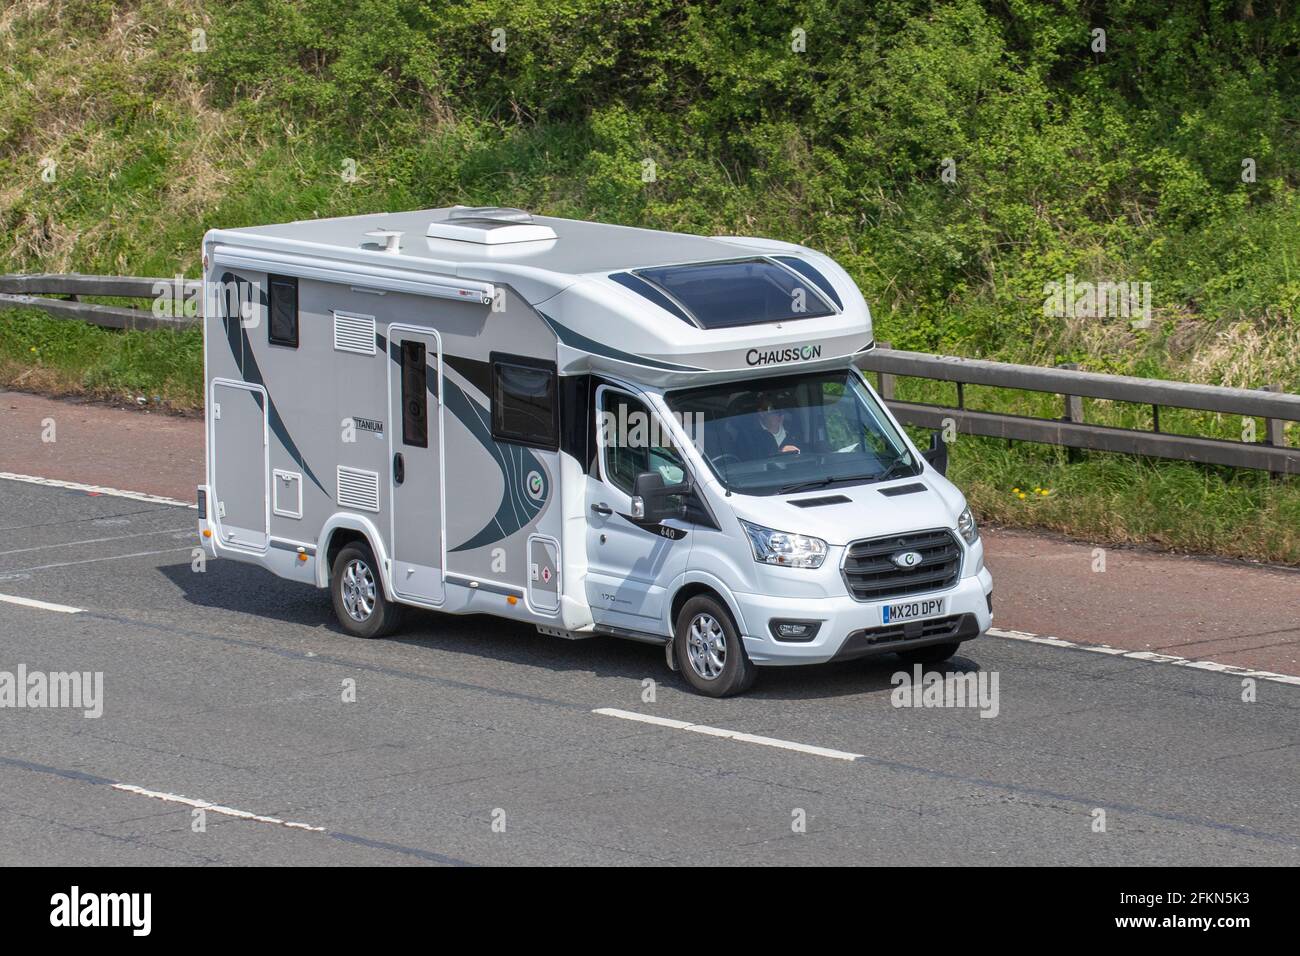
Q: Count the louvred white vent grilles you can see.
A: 2